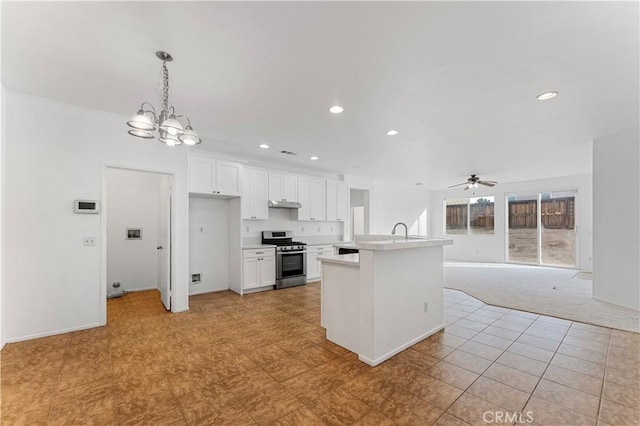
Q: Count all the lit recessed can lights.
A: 5